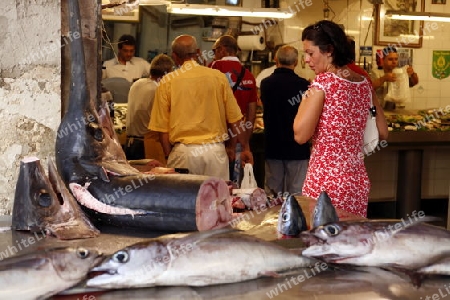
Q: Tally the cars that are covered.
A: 0